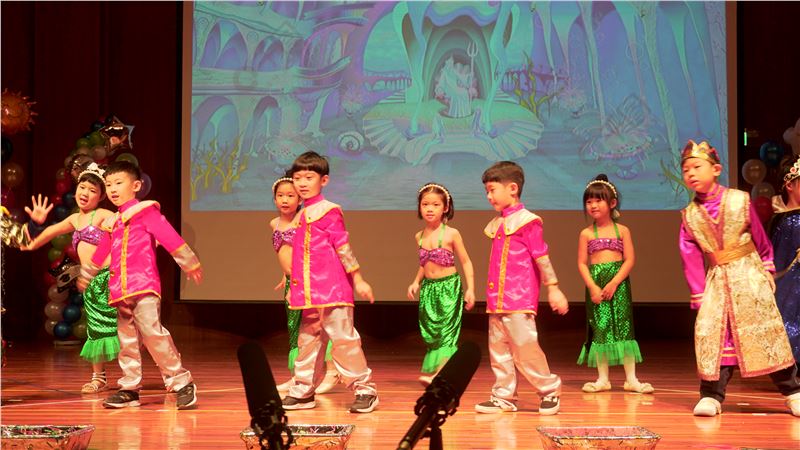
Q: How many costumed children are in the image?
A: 9